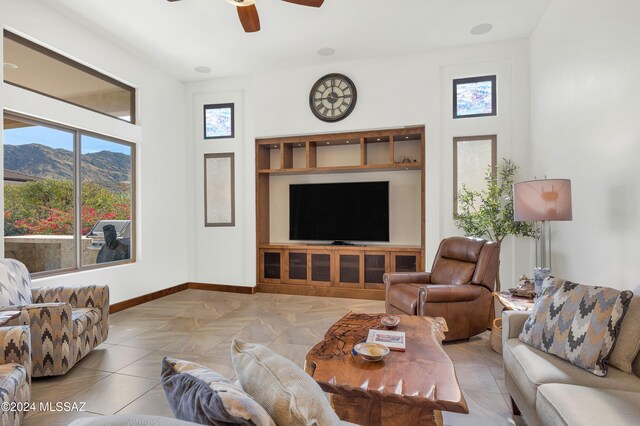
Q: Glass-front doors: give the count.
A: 6